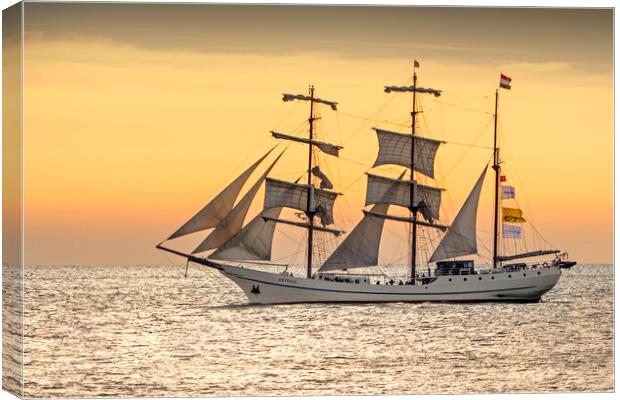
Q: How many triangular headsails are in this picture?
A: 3